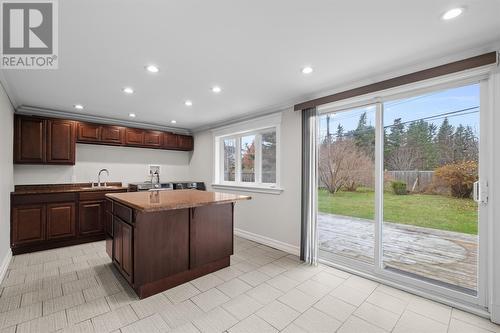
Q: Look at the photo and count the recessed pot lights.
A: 9